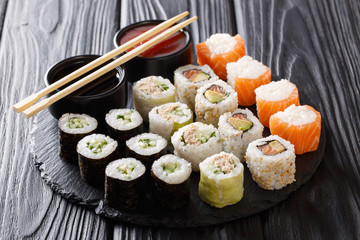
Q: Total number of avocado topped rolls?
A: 4